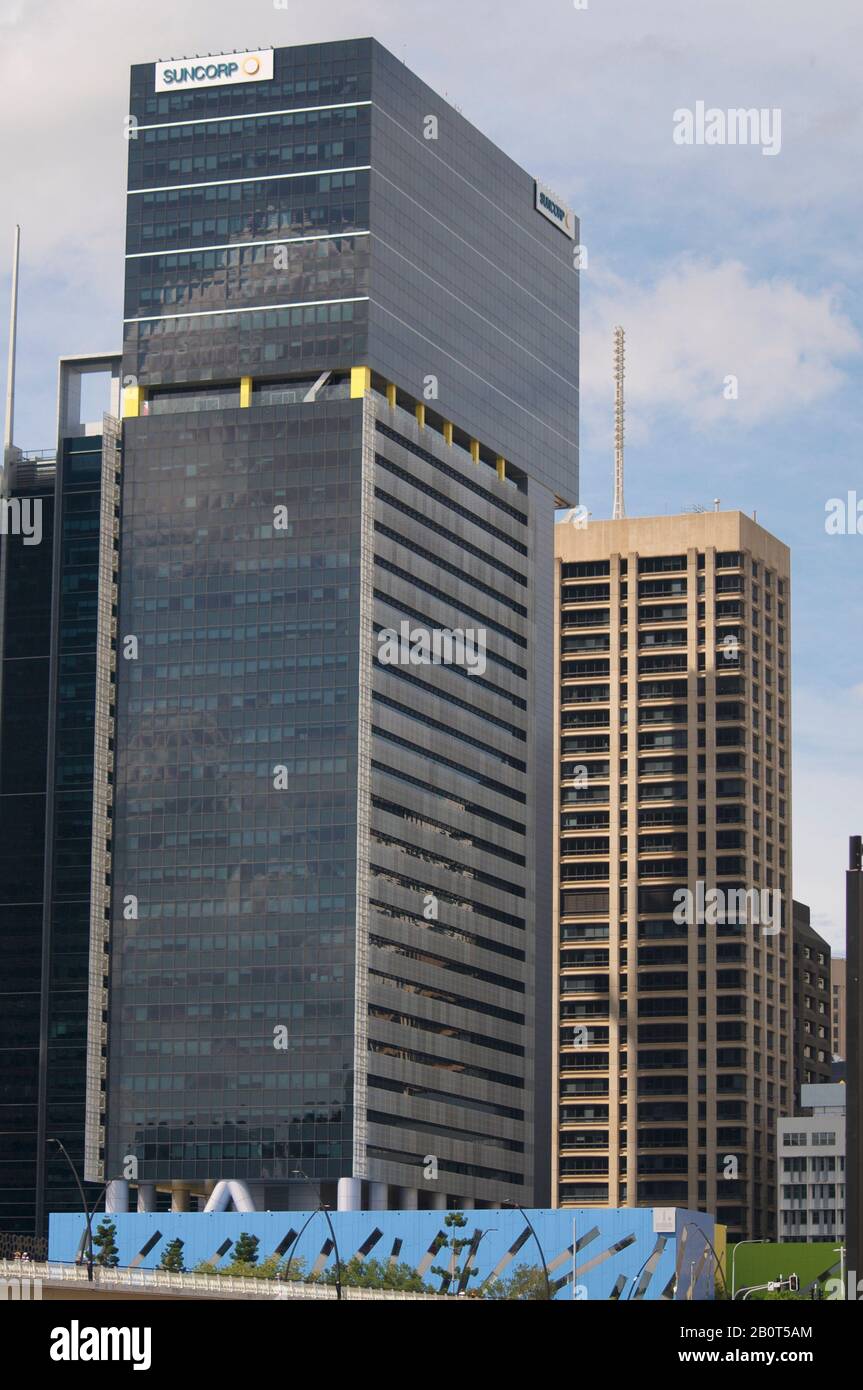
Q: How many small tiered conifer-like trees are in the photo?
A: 4